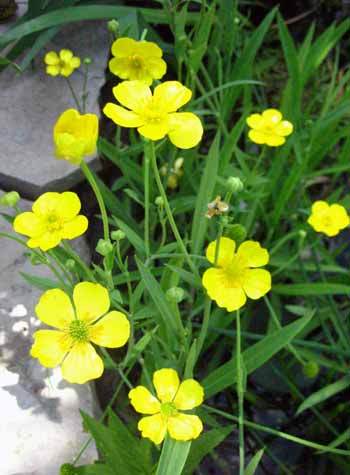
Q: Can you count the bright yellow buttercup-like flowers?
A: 10